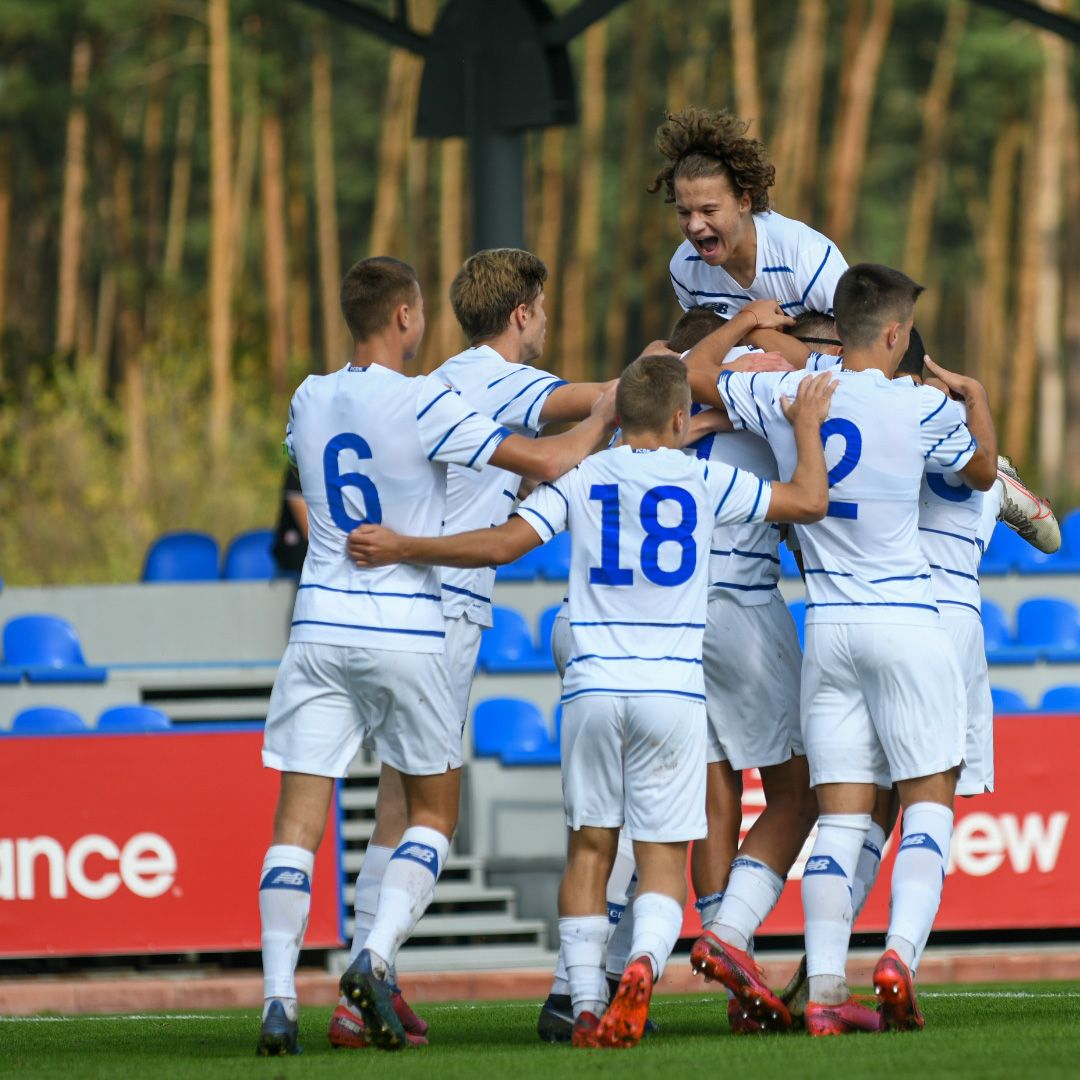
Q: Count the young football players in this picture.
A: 8